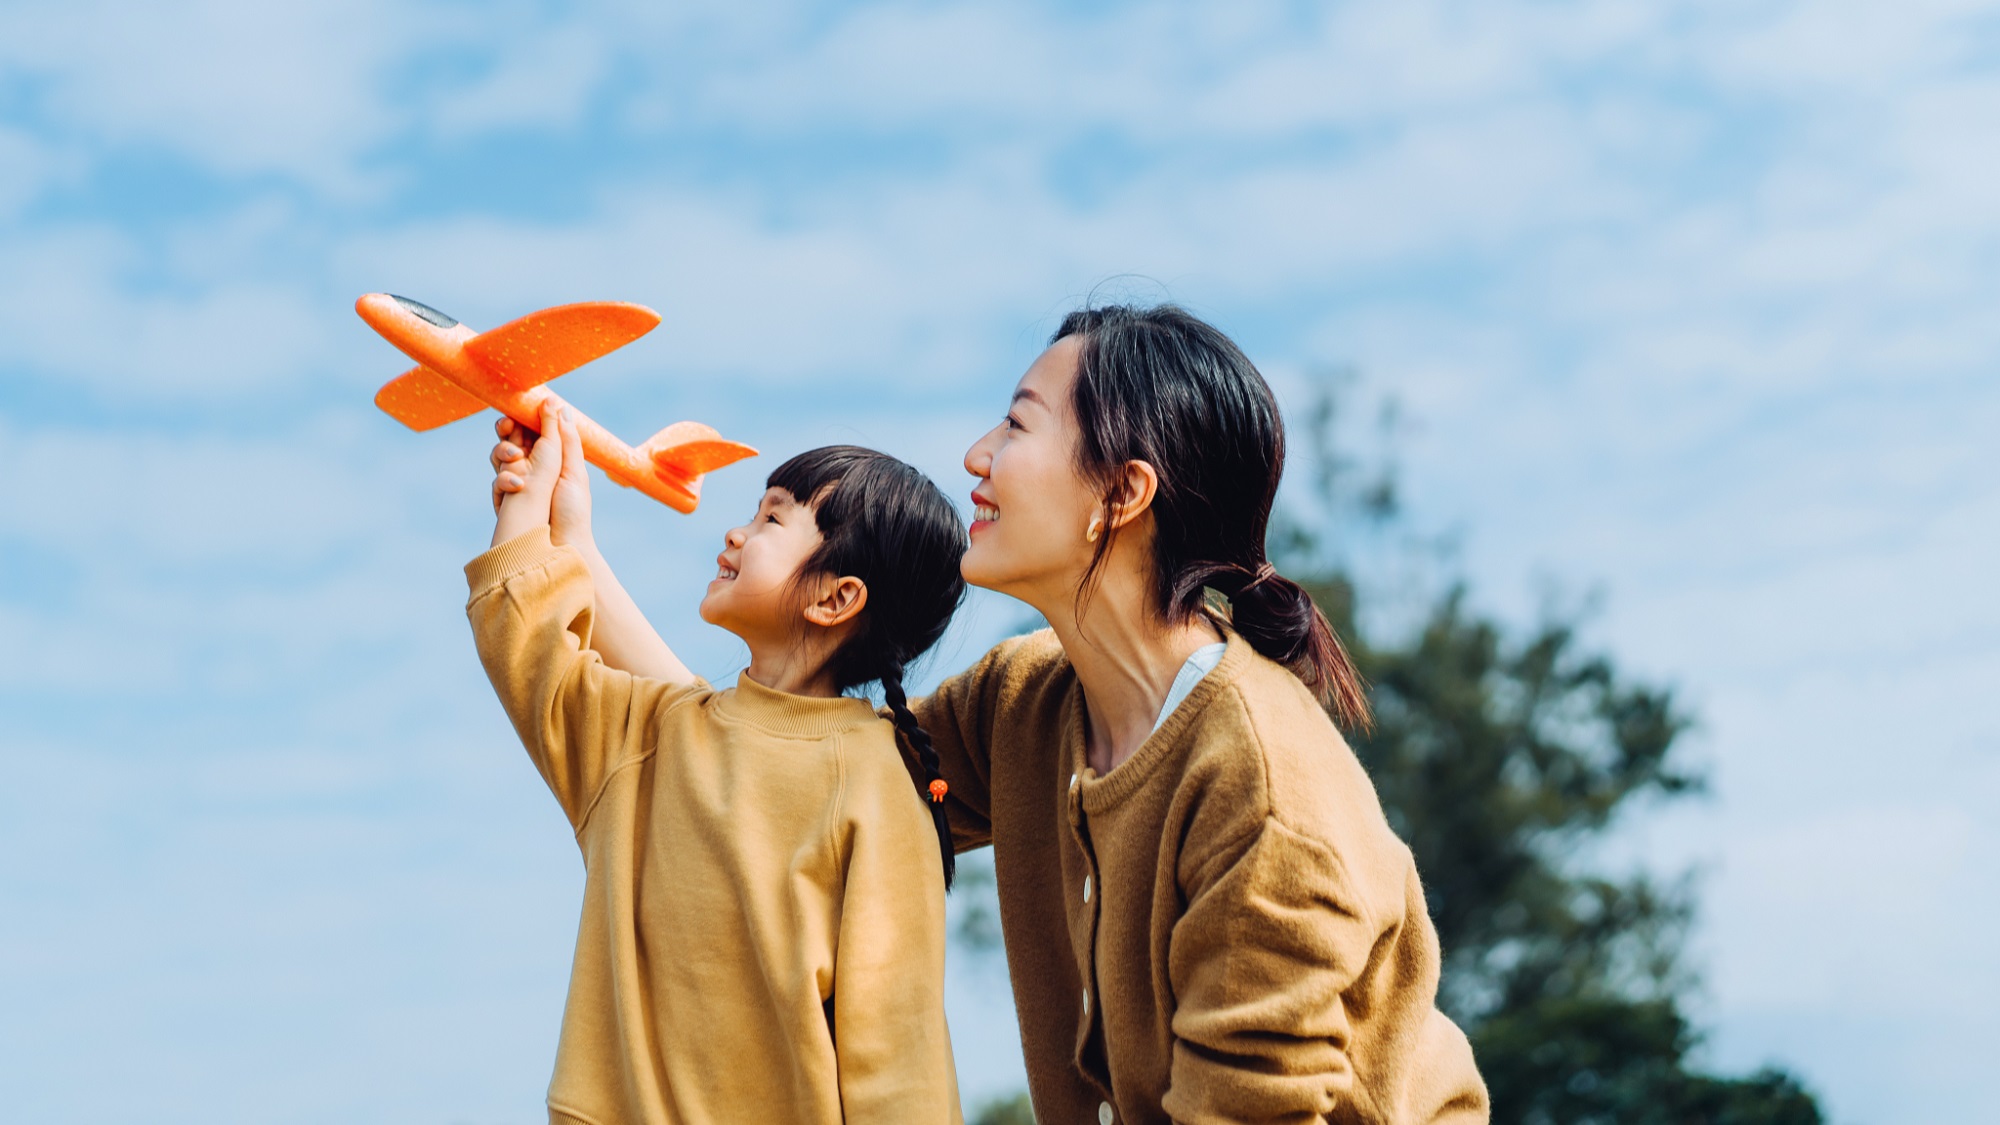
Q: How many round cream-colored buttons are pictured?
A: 4